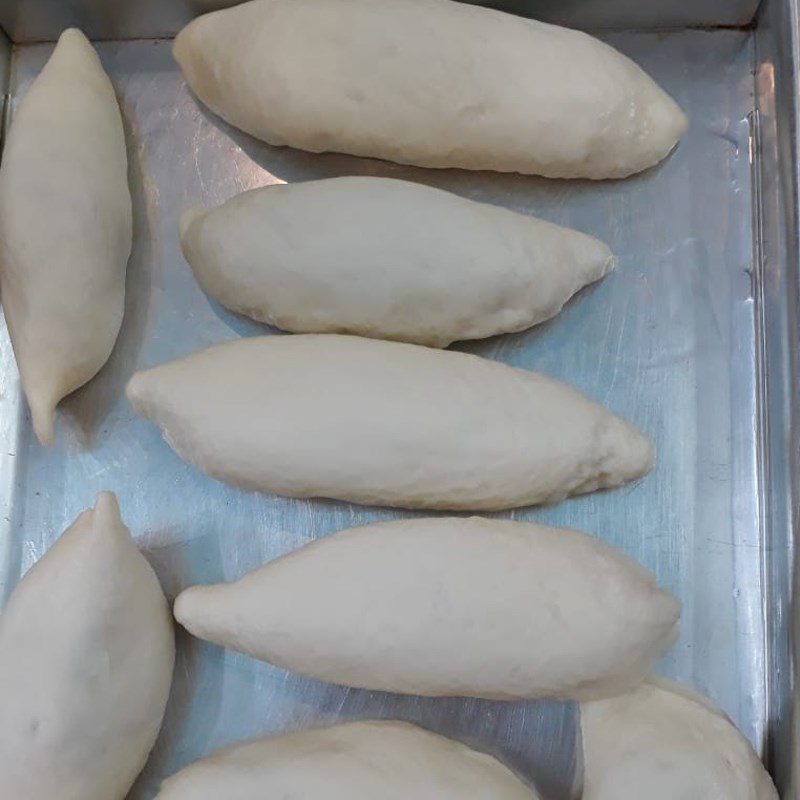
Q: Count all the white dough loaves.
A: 8